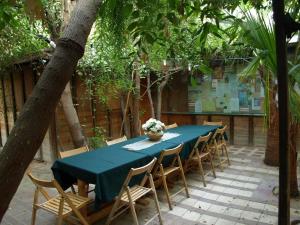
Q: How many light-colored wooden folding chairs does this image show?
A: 9